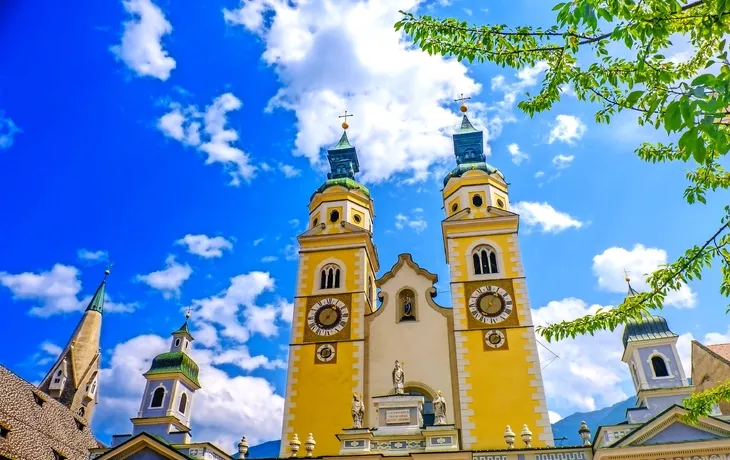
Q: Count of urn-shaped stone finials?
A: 6